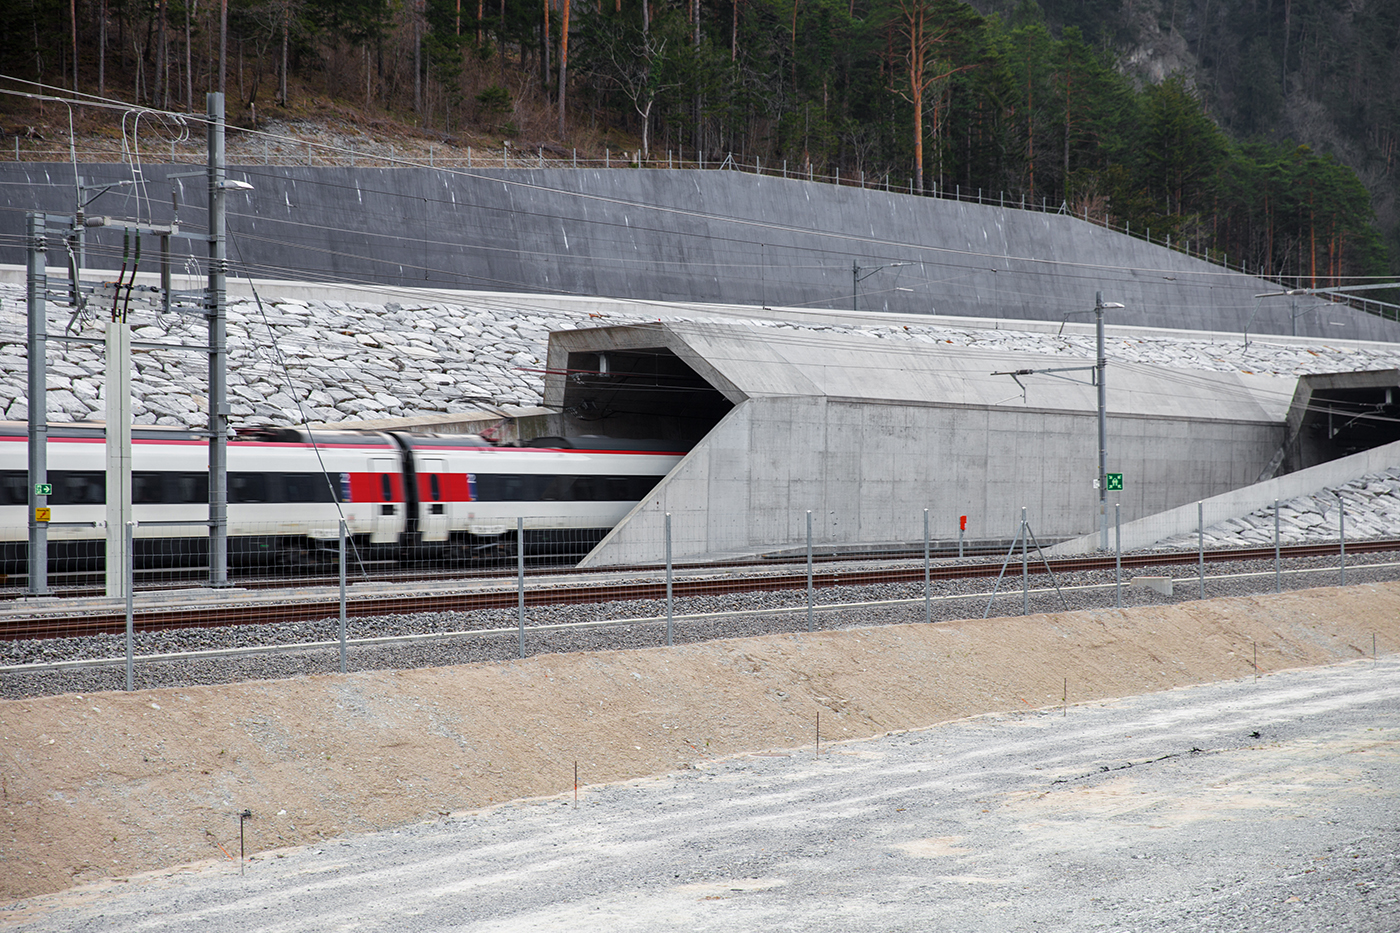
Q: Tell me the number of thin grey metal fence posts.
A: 11